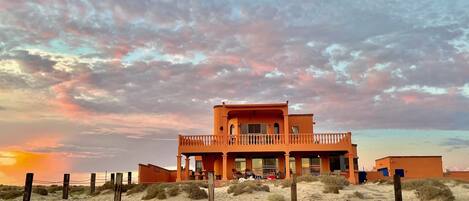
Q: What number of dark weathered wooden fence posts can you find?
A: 9